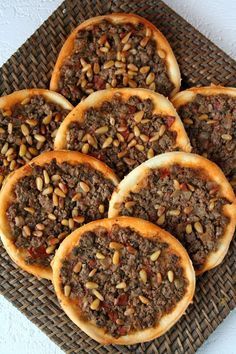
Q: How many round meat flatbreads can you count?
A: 7